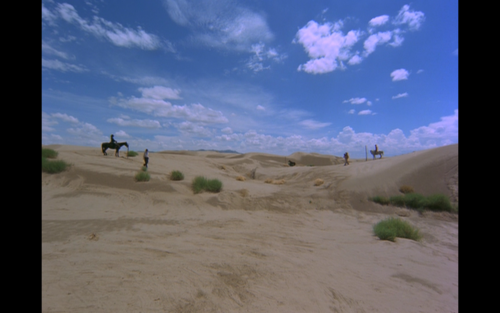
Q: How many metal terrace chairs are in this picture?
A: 0